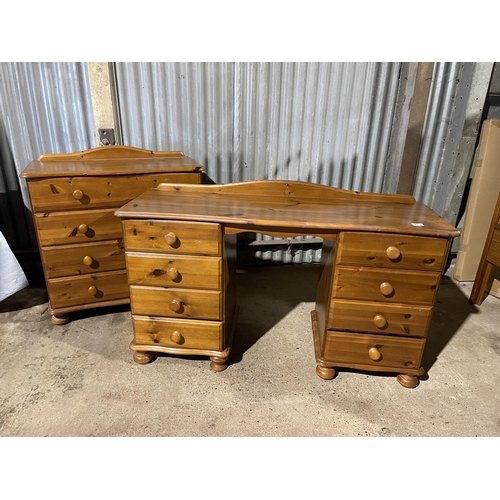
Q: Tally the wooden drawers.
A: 12